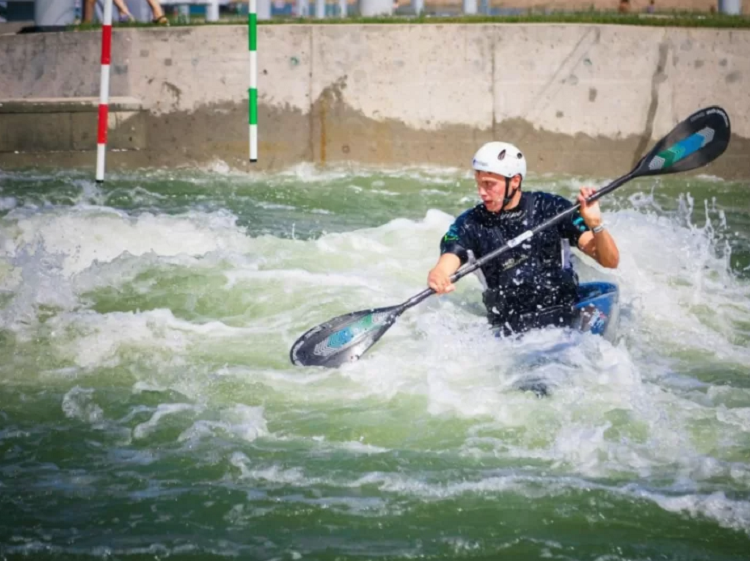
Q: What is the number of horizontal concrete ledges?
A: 1